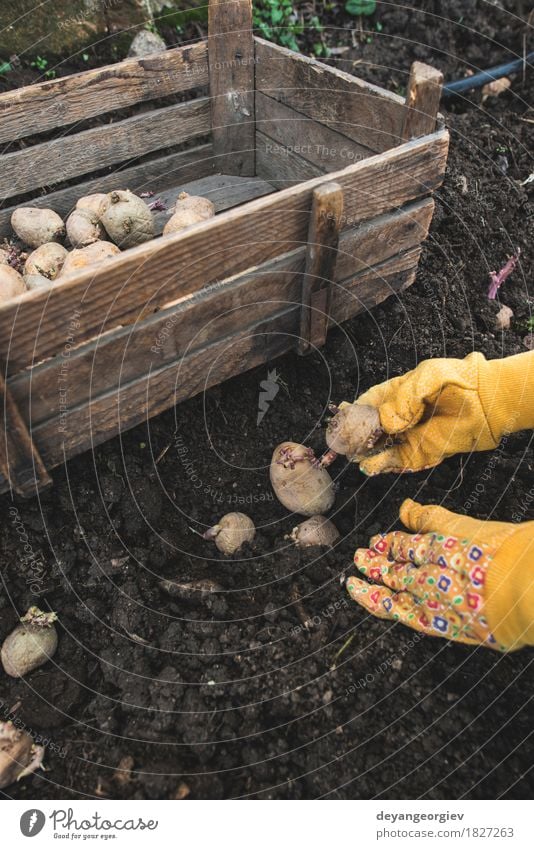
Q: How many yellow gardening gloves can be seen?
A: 2